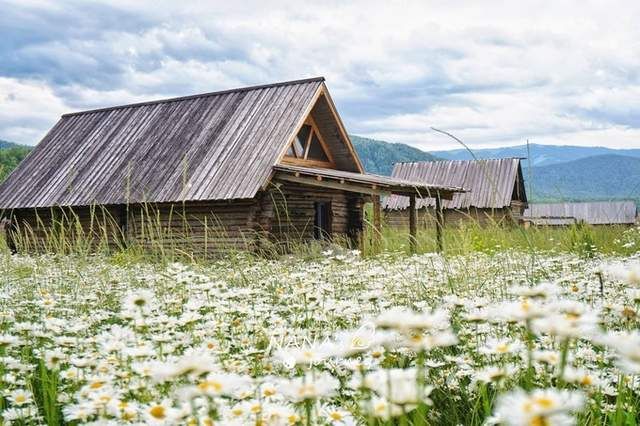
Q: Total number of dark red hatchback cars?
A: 0